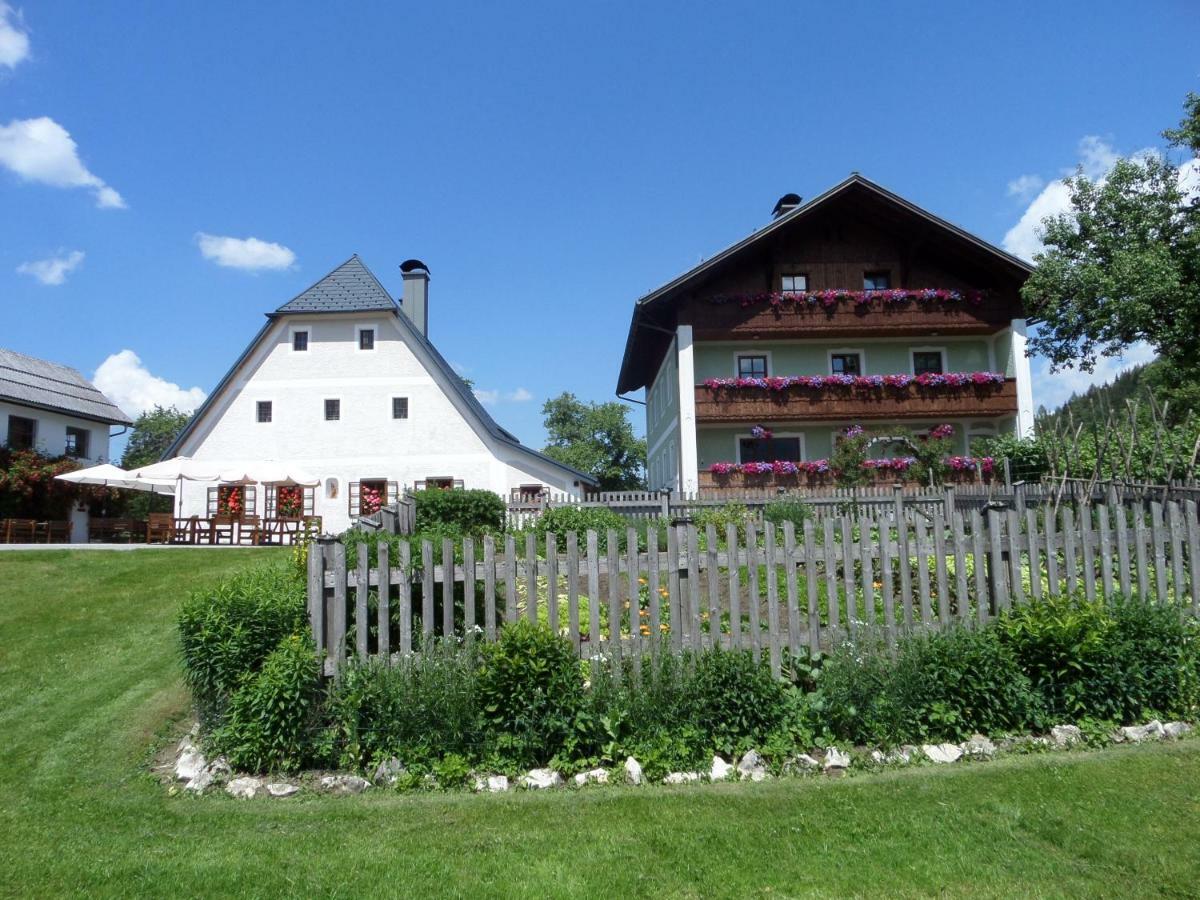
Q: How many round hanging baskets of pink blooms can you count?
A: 3